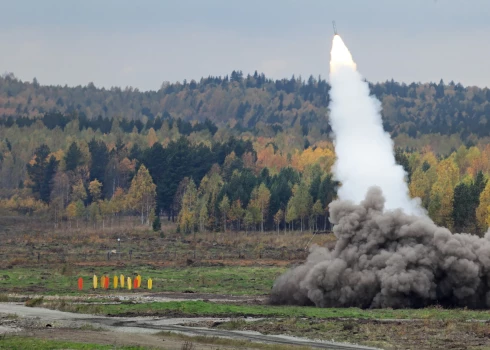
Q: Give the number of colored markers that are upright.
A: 10